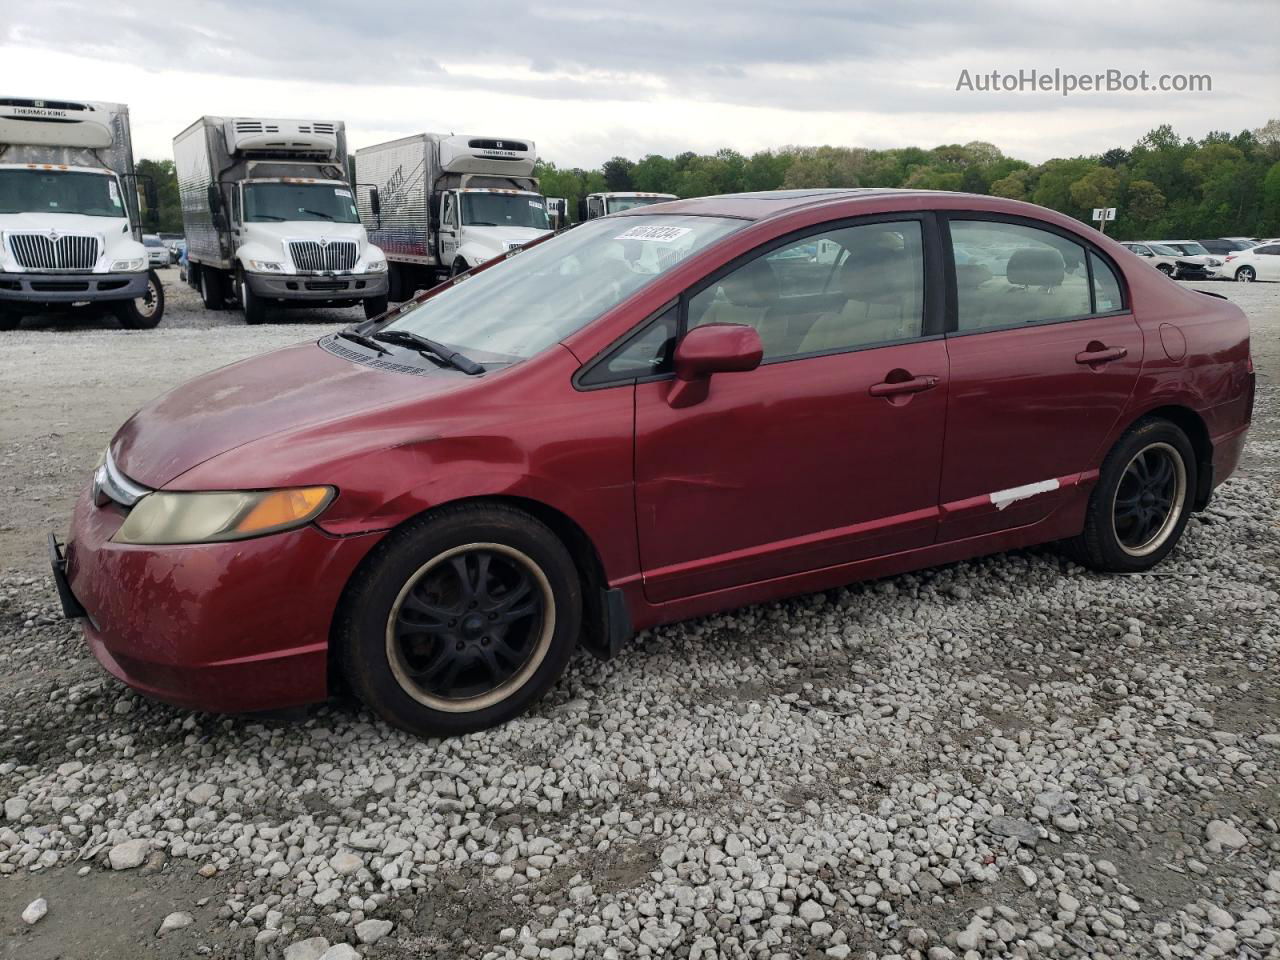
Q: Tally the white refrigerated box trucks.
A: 3